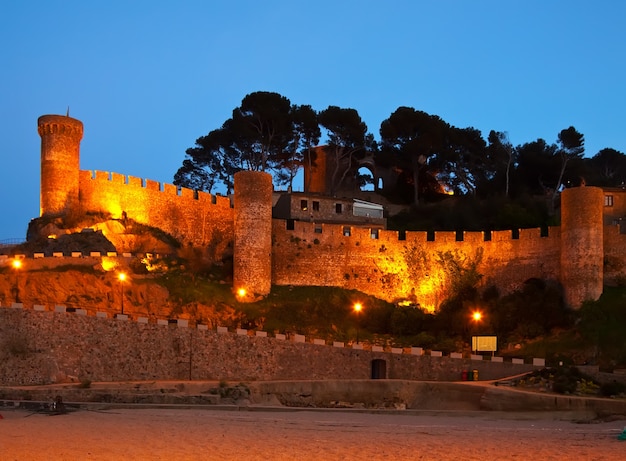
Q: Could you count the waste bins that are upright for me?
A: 3